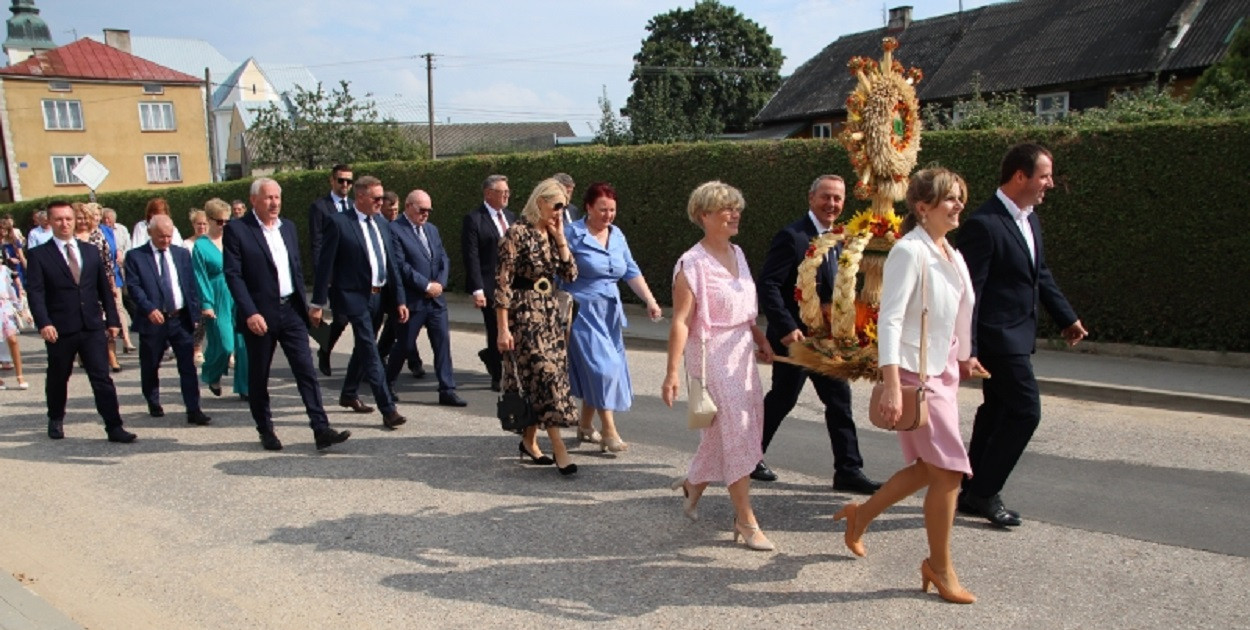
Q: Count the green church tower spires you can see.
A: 1